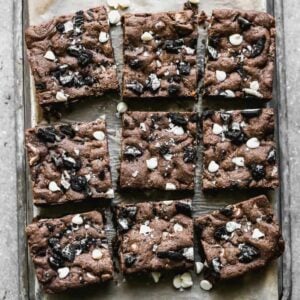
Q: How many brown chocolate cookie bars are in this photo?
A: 9